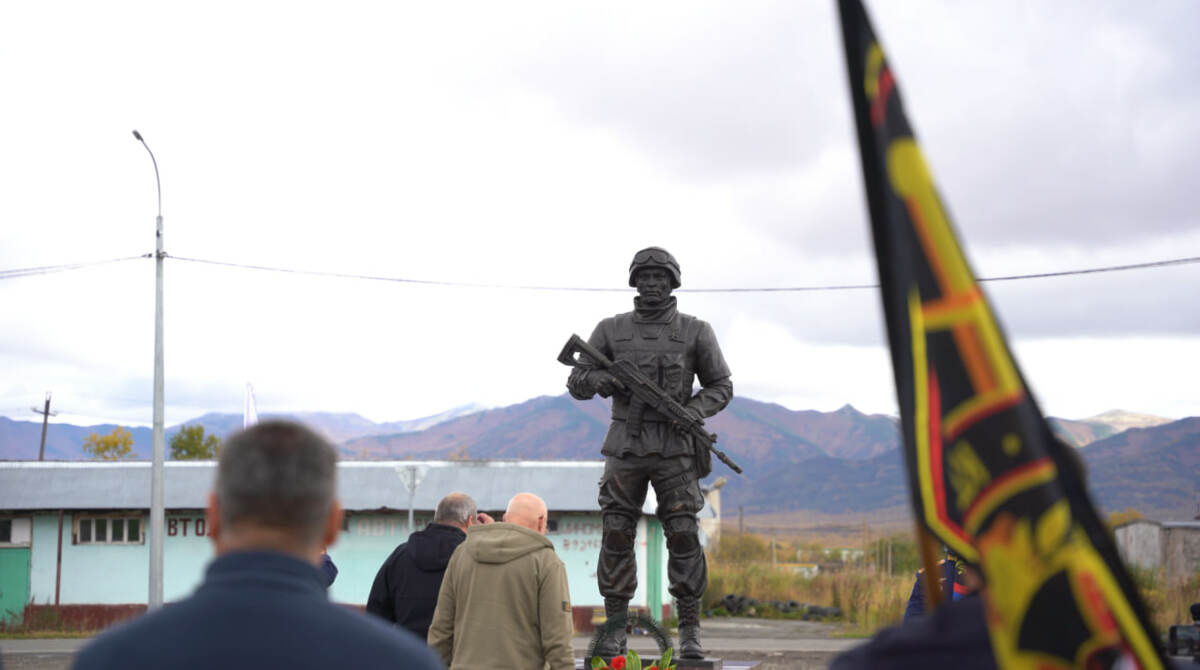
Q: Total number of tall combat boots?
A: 2